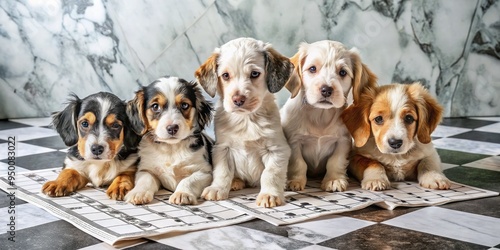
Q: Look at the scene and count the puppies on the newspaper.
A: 5